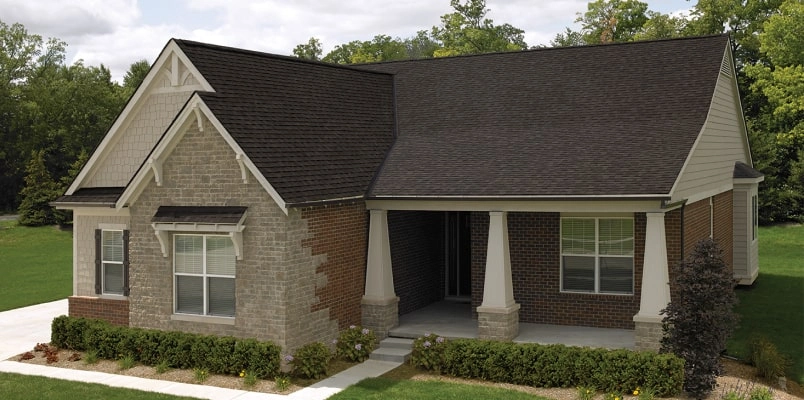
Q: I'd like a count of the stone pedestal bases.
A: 3